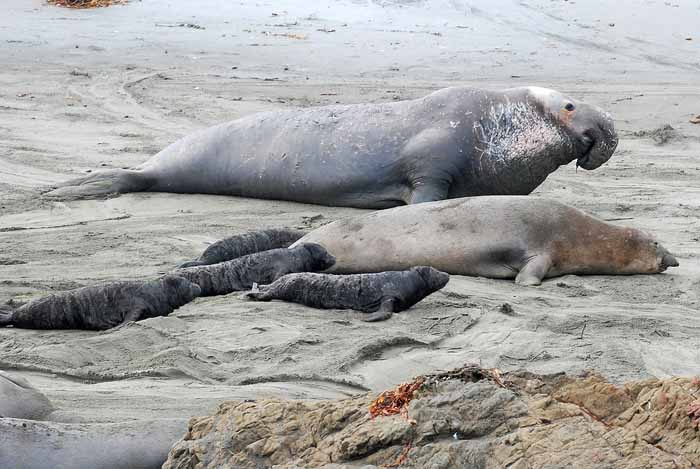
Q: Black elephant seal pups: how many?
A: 4